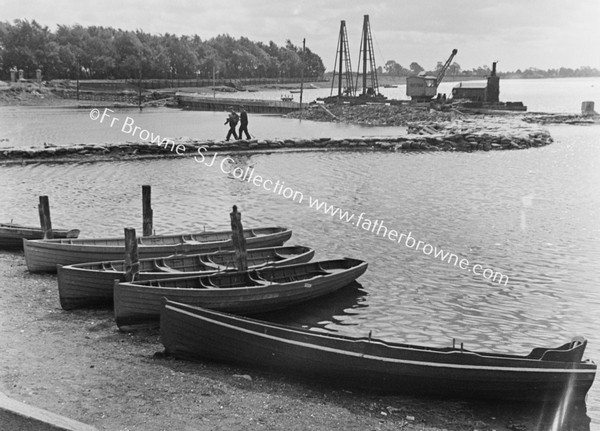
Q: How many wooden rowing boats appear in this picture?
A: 5